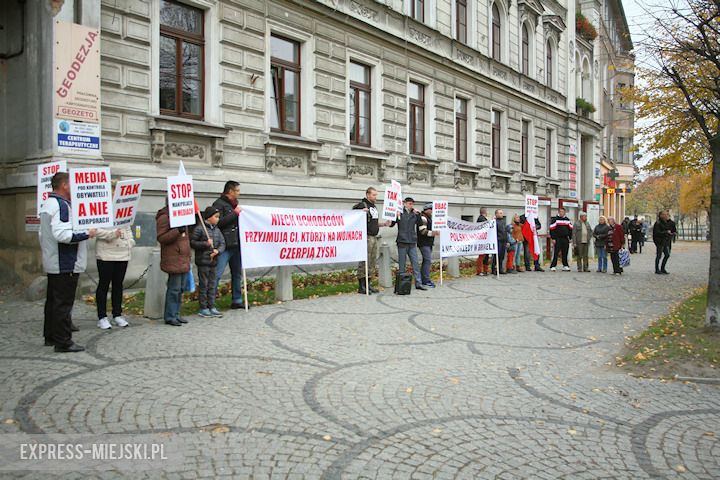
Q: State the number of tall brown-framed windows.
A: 13